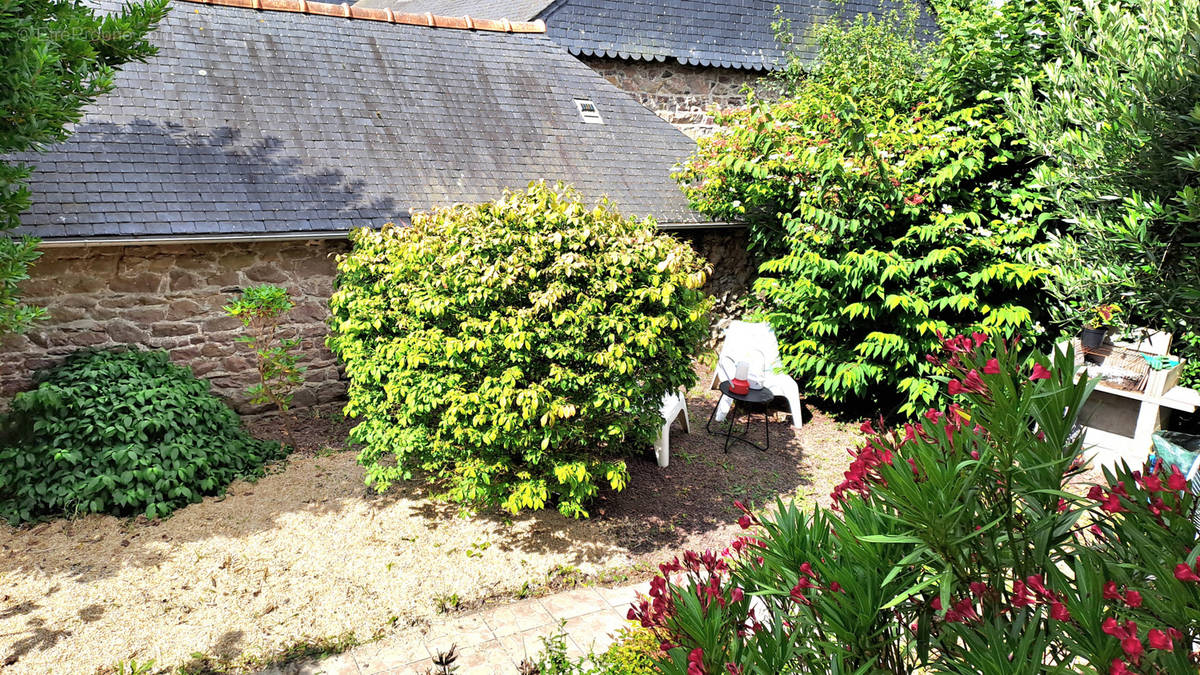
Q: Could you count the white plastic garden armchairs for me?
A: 2